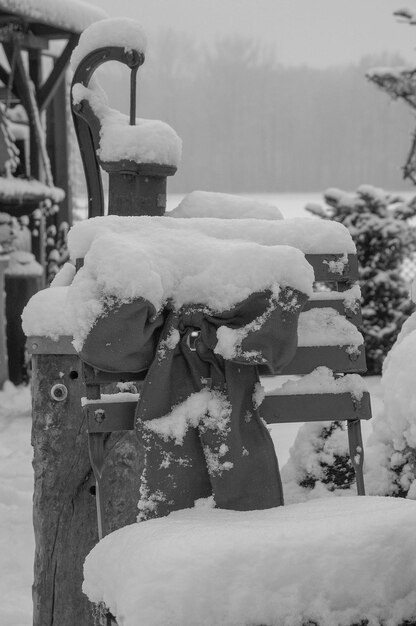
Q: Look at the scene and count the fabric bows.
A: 1